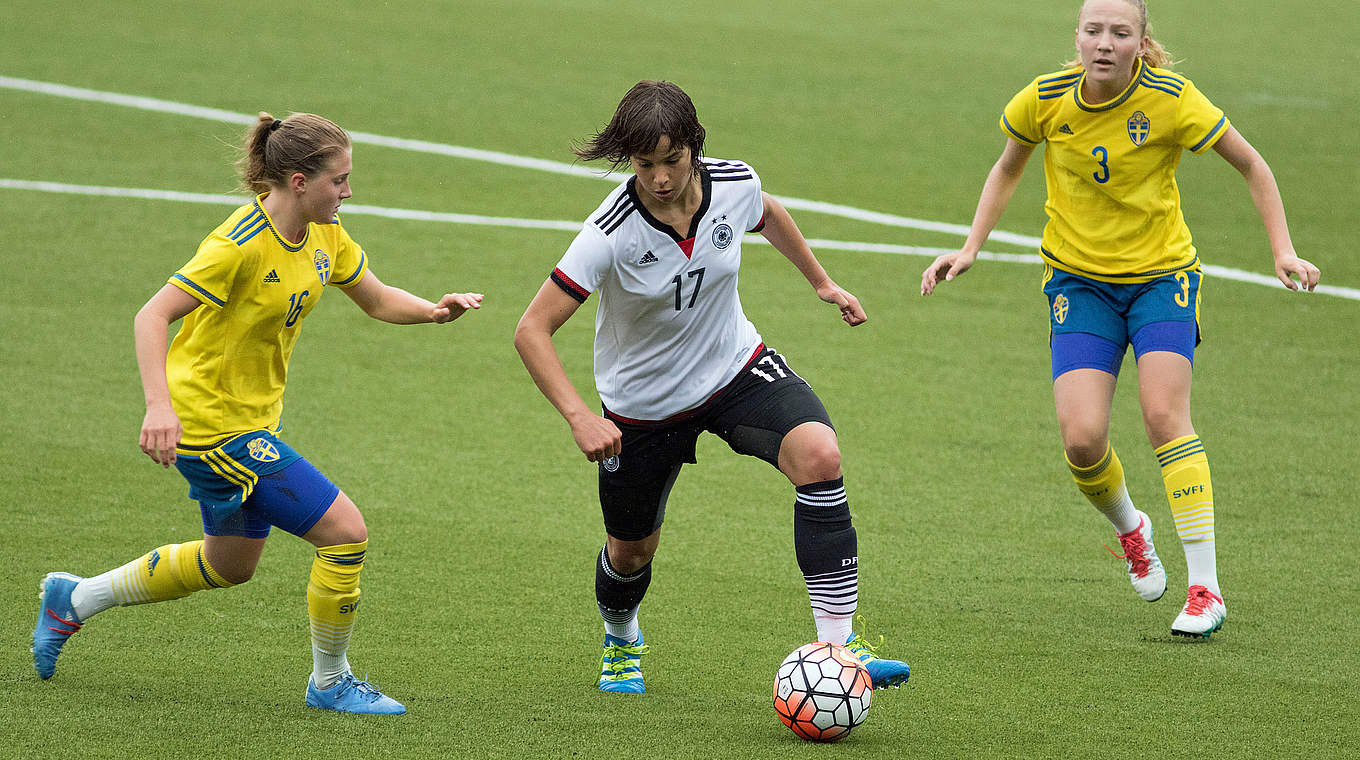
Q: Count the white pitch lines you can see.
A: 2